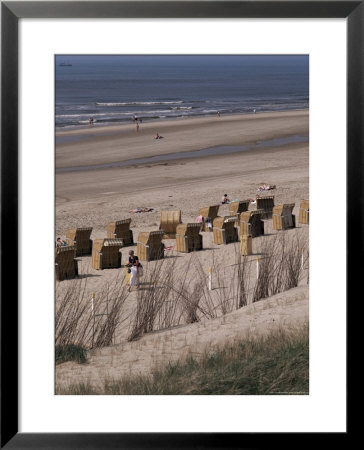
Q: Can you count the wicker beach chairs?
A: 14